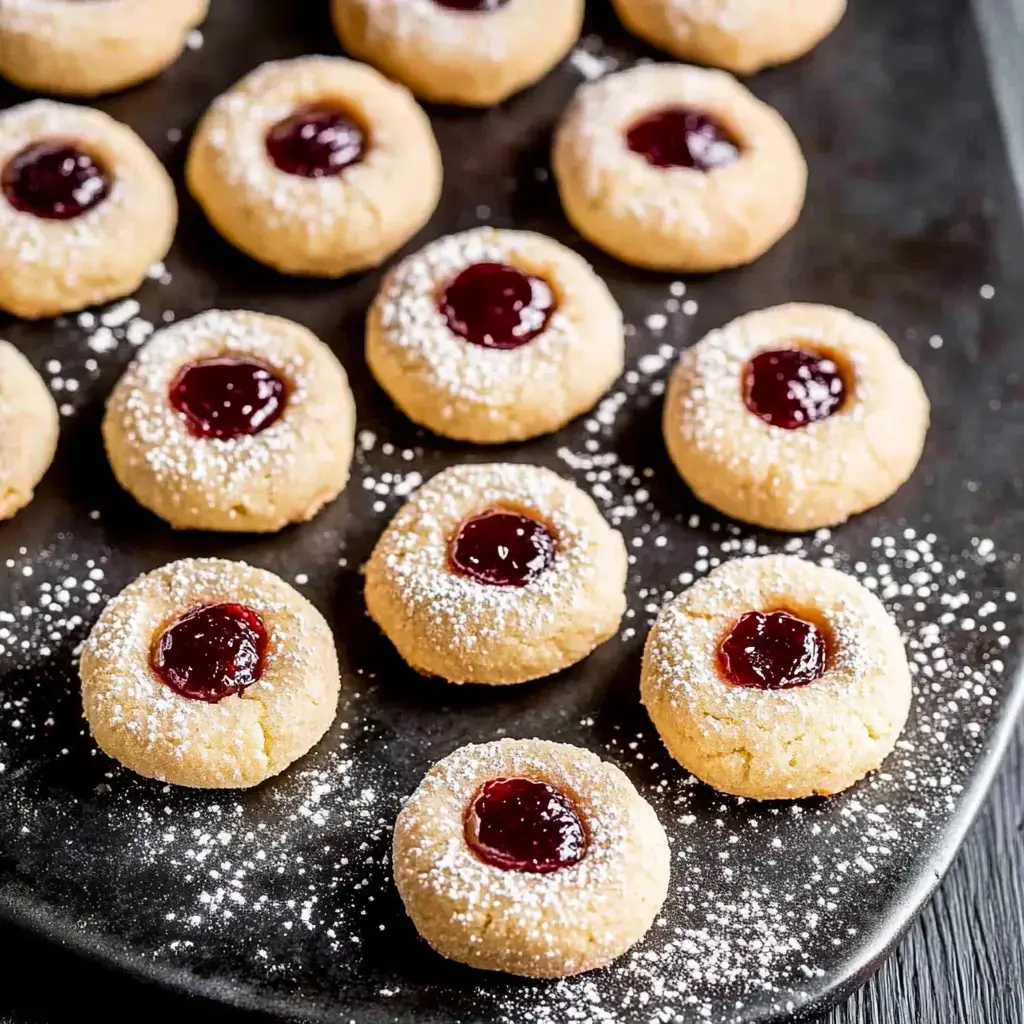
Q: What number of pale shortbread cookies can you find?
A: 14